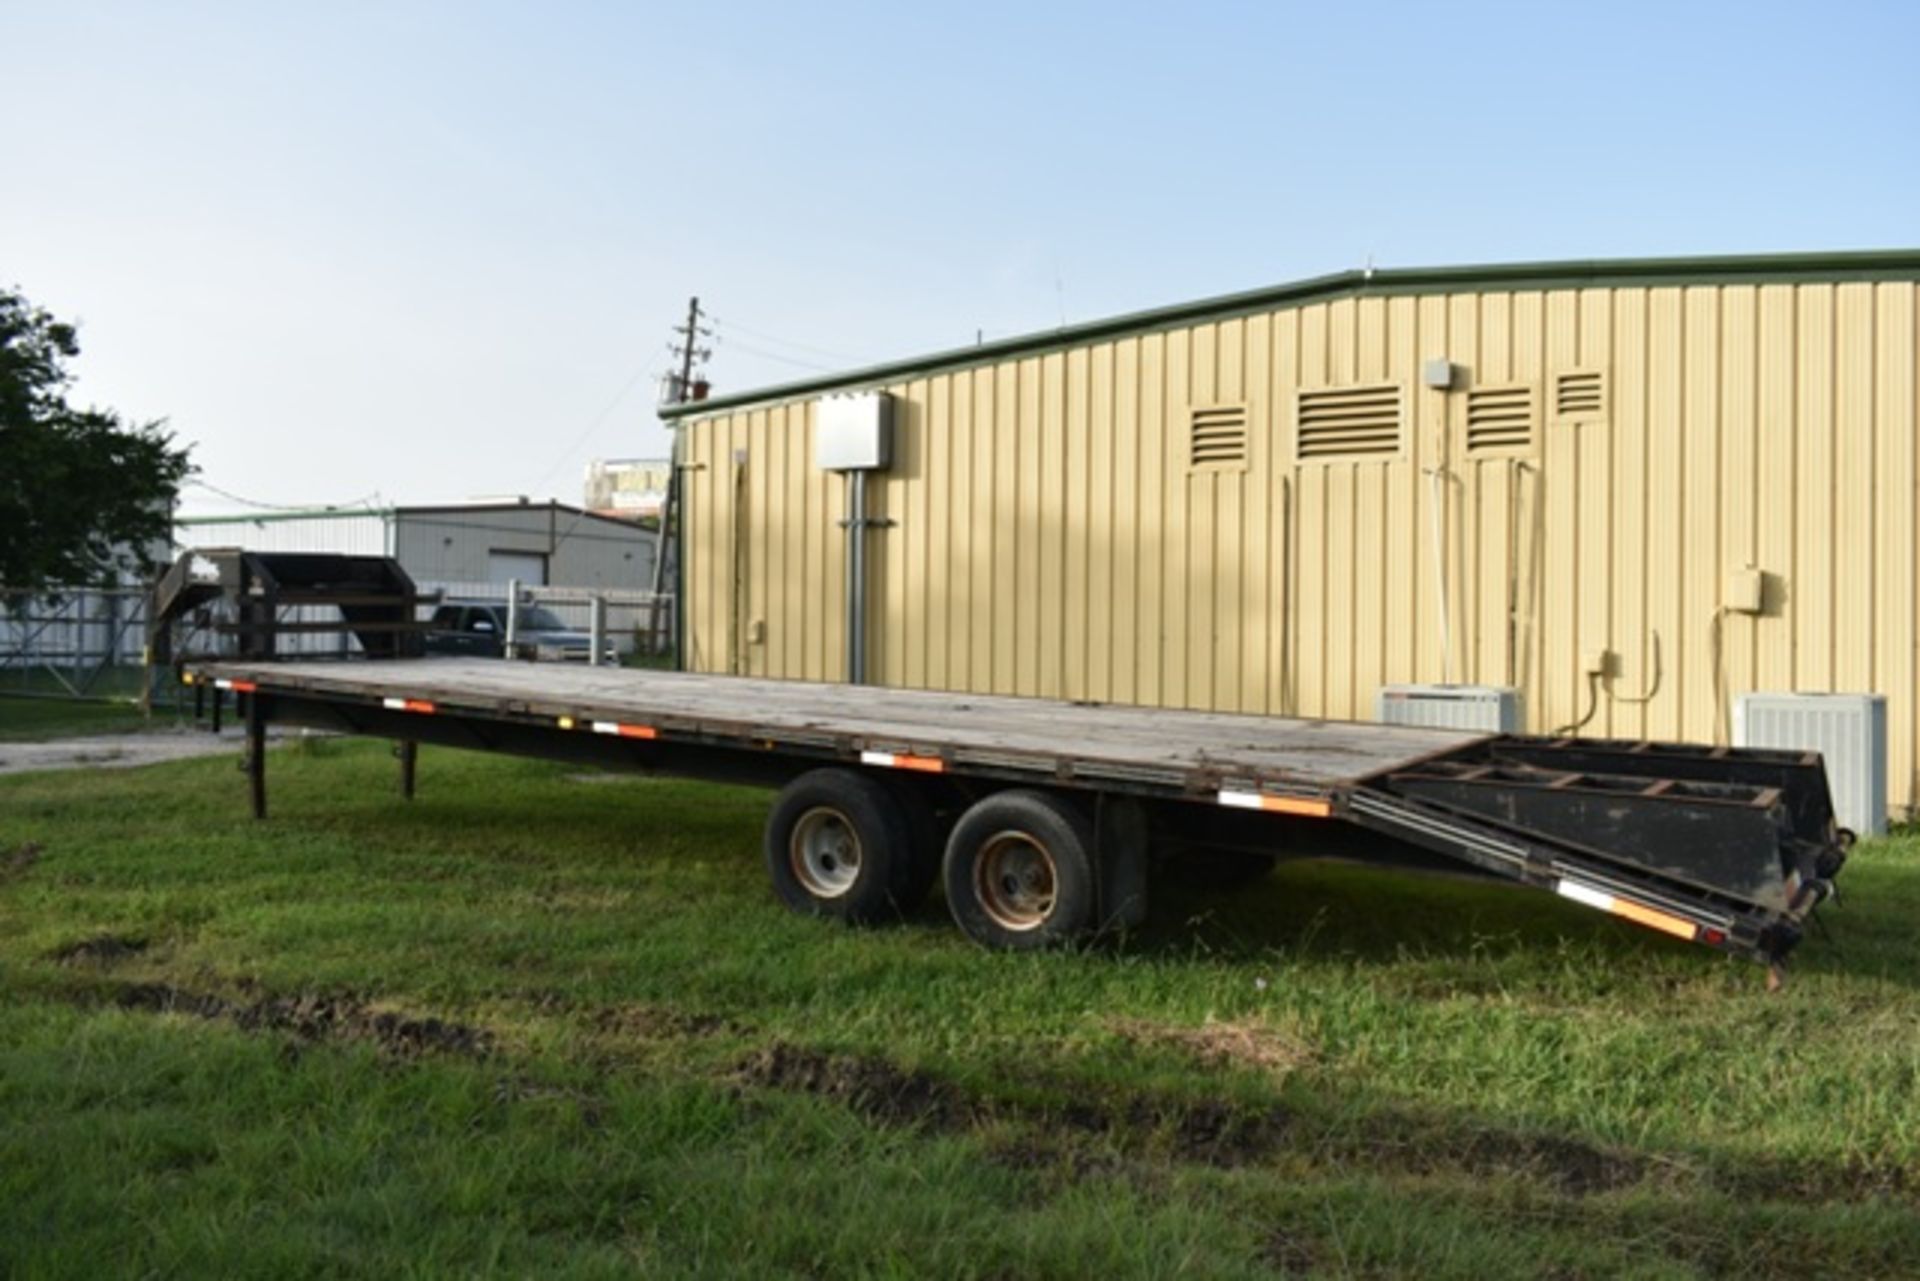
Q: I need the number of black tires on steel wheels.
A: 2